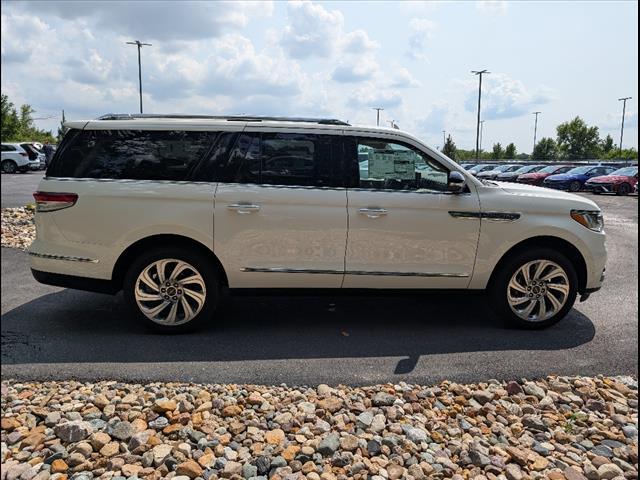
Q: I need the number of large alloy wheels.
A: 2